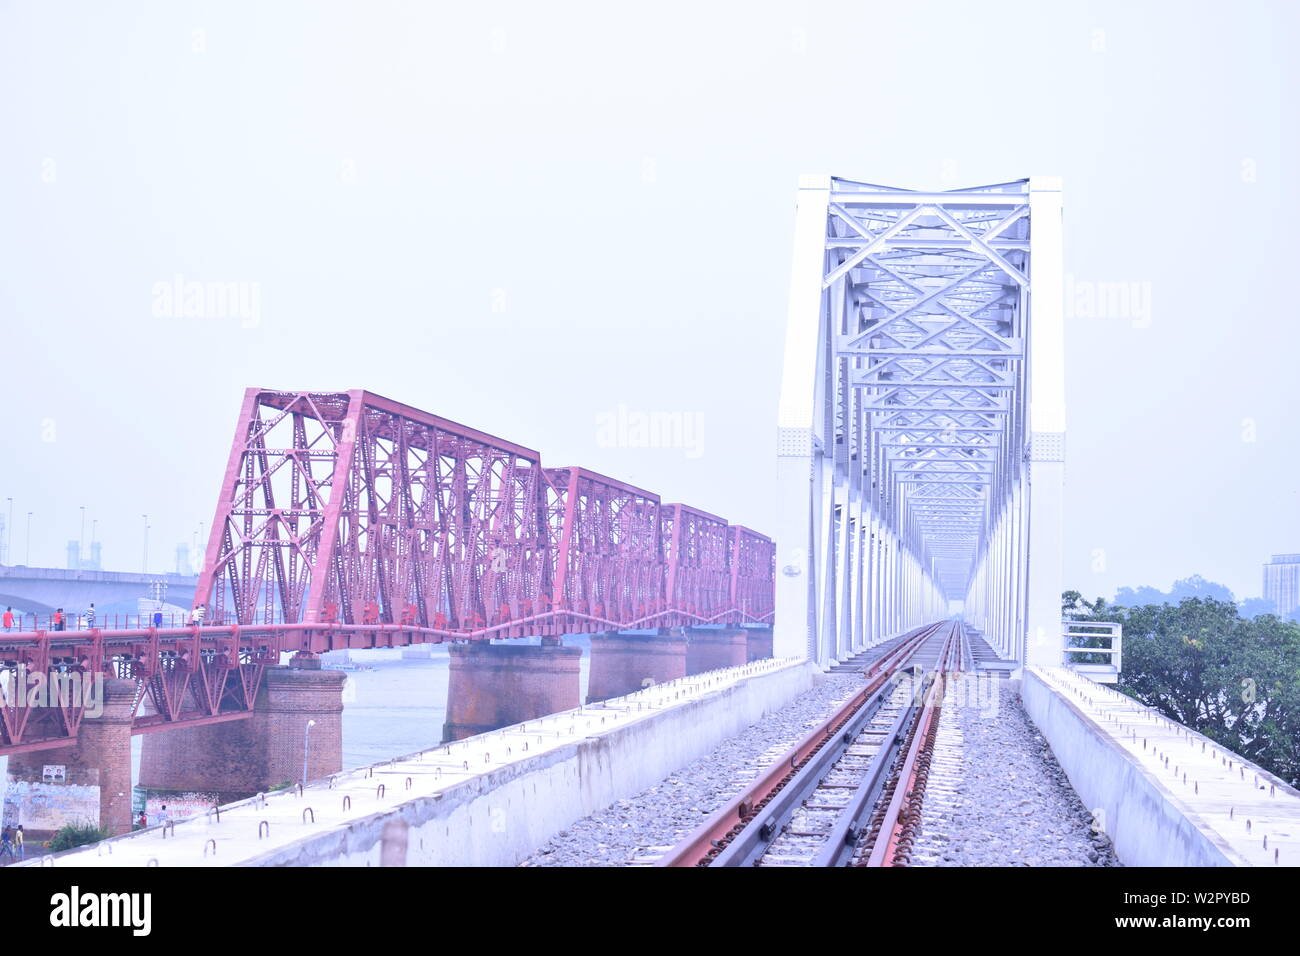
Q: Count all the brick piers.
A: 6